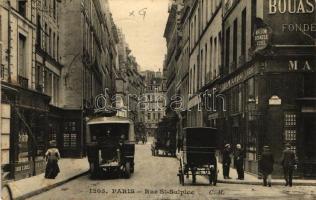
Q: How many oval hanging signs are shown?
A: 1